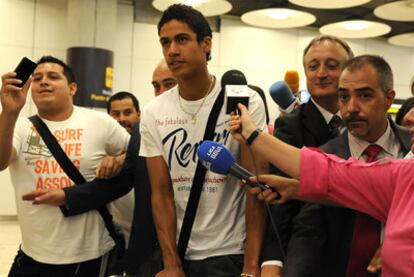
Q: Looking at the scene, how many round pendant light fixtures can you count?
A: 6